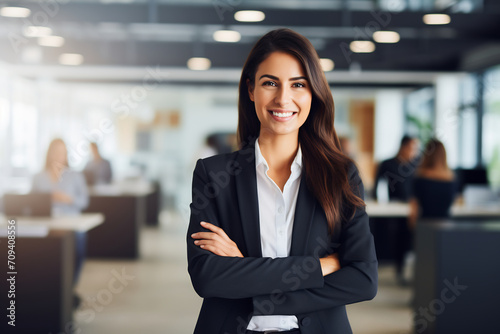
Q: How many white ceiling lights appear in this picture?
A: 11